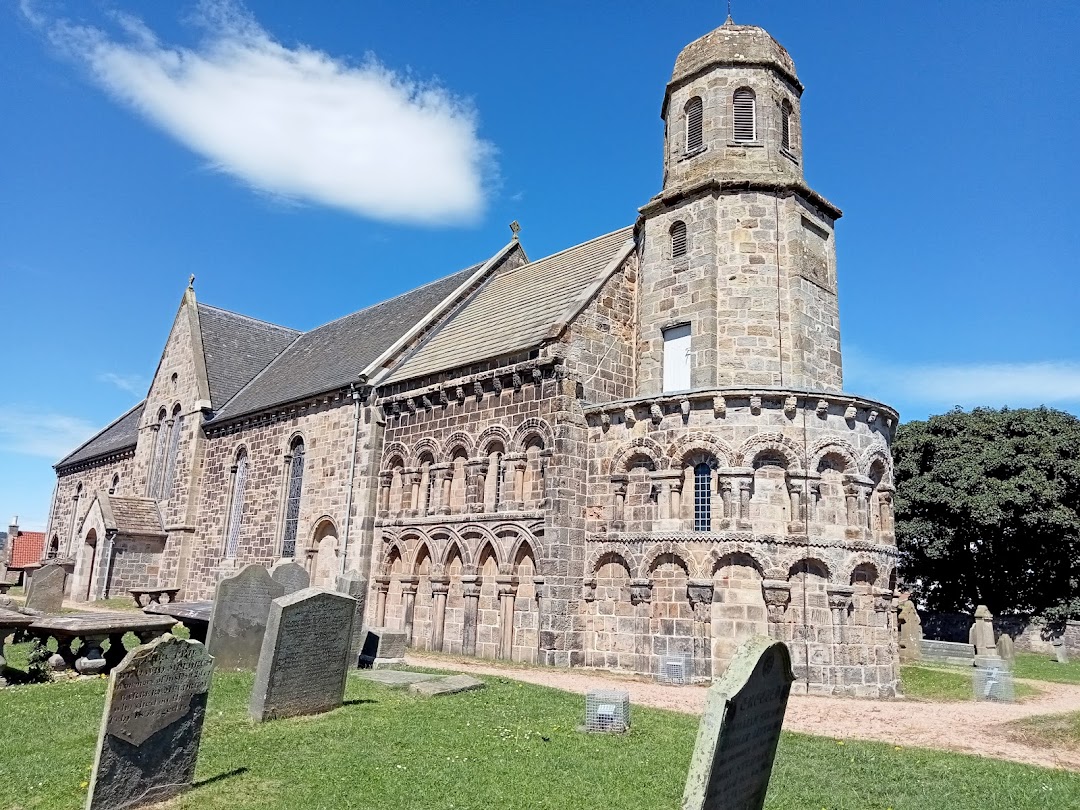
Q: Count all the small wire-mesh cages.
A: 3